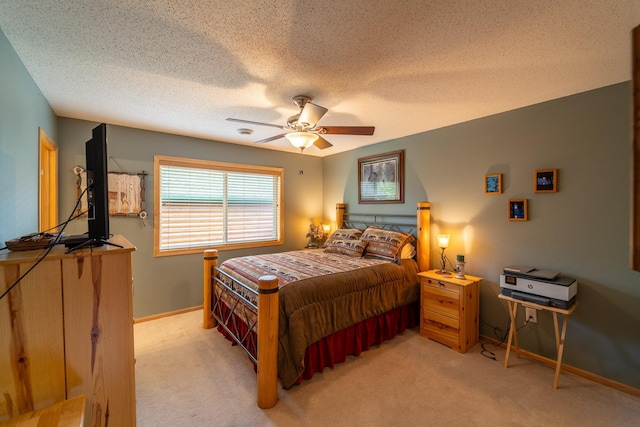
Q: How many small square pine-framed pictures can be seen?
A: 3